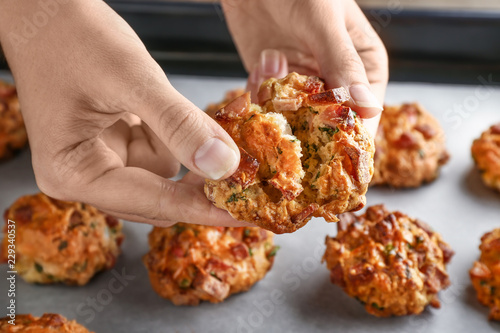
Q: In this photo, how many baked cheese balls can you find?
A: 10